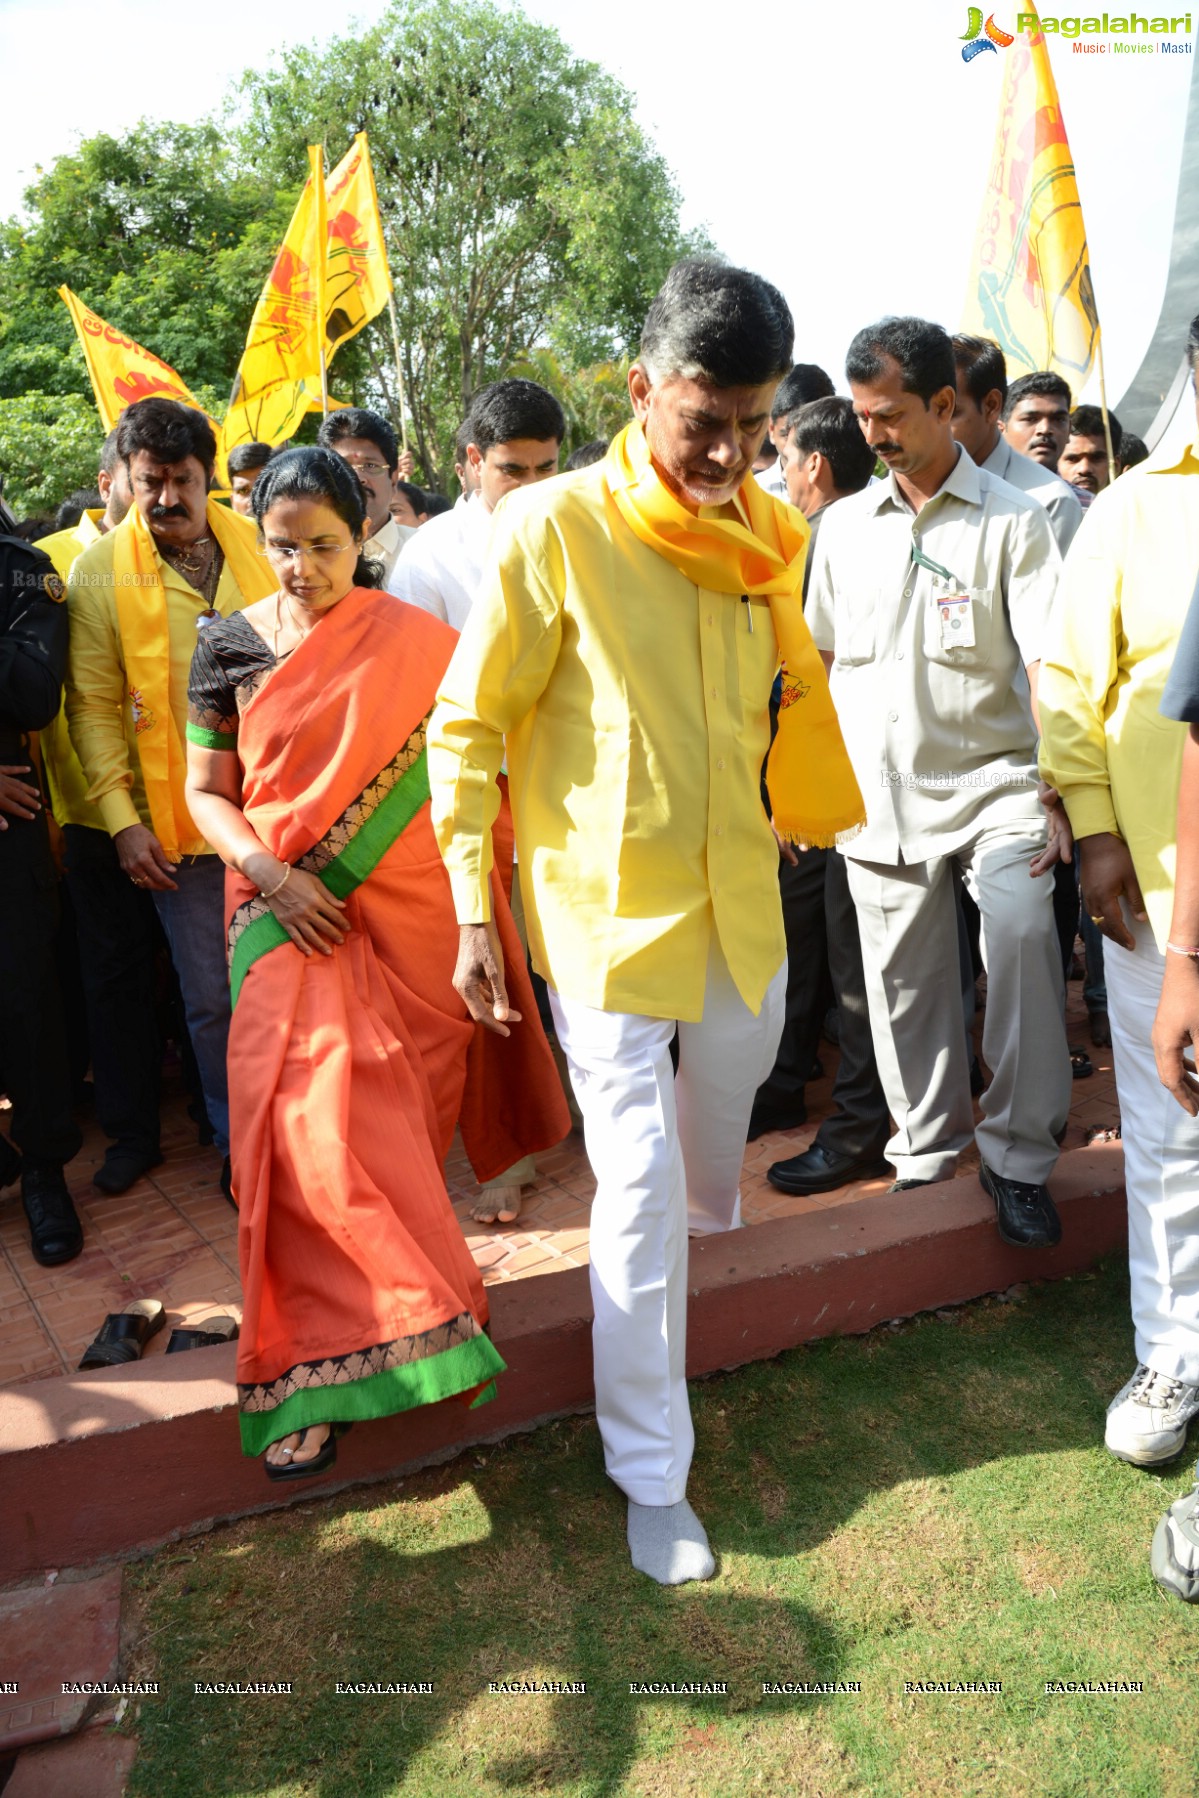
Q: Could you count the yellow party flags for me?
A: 4